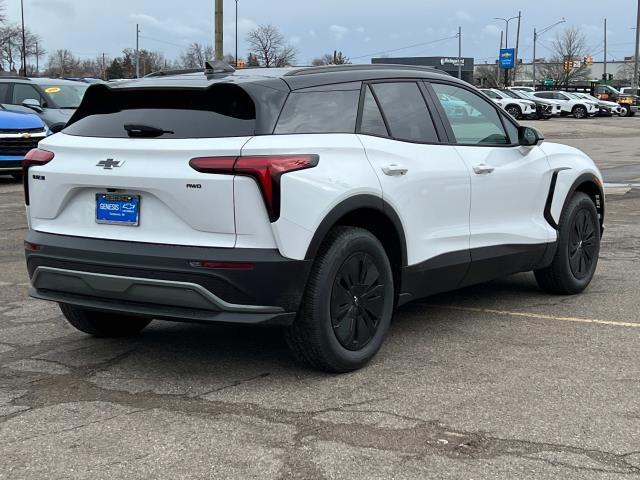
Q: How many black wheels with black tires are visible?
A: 2